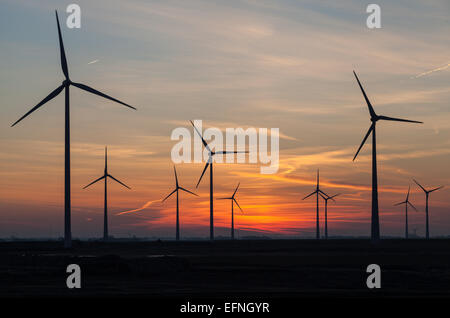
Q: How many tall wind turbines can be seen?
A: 10